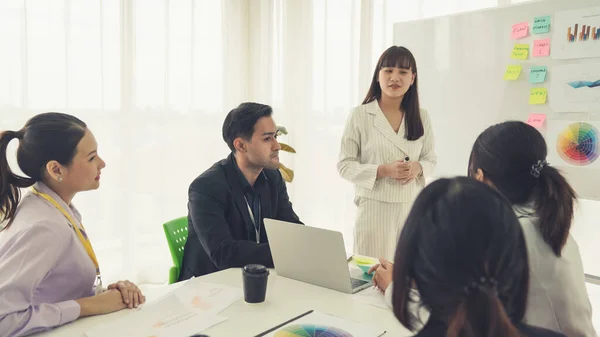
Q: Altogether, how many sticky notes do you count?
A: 8